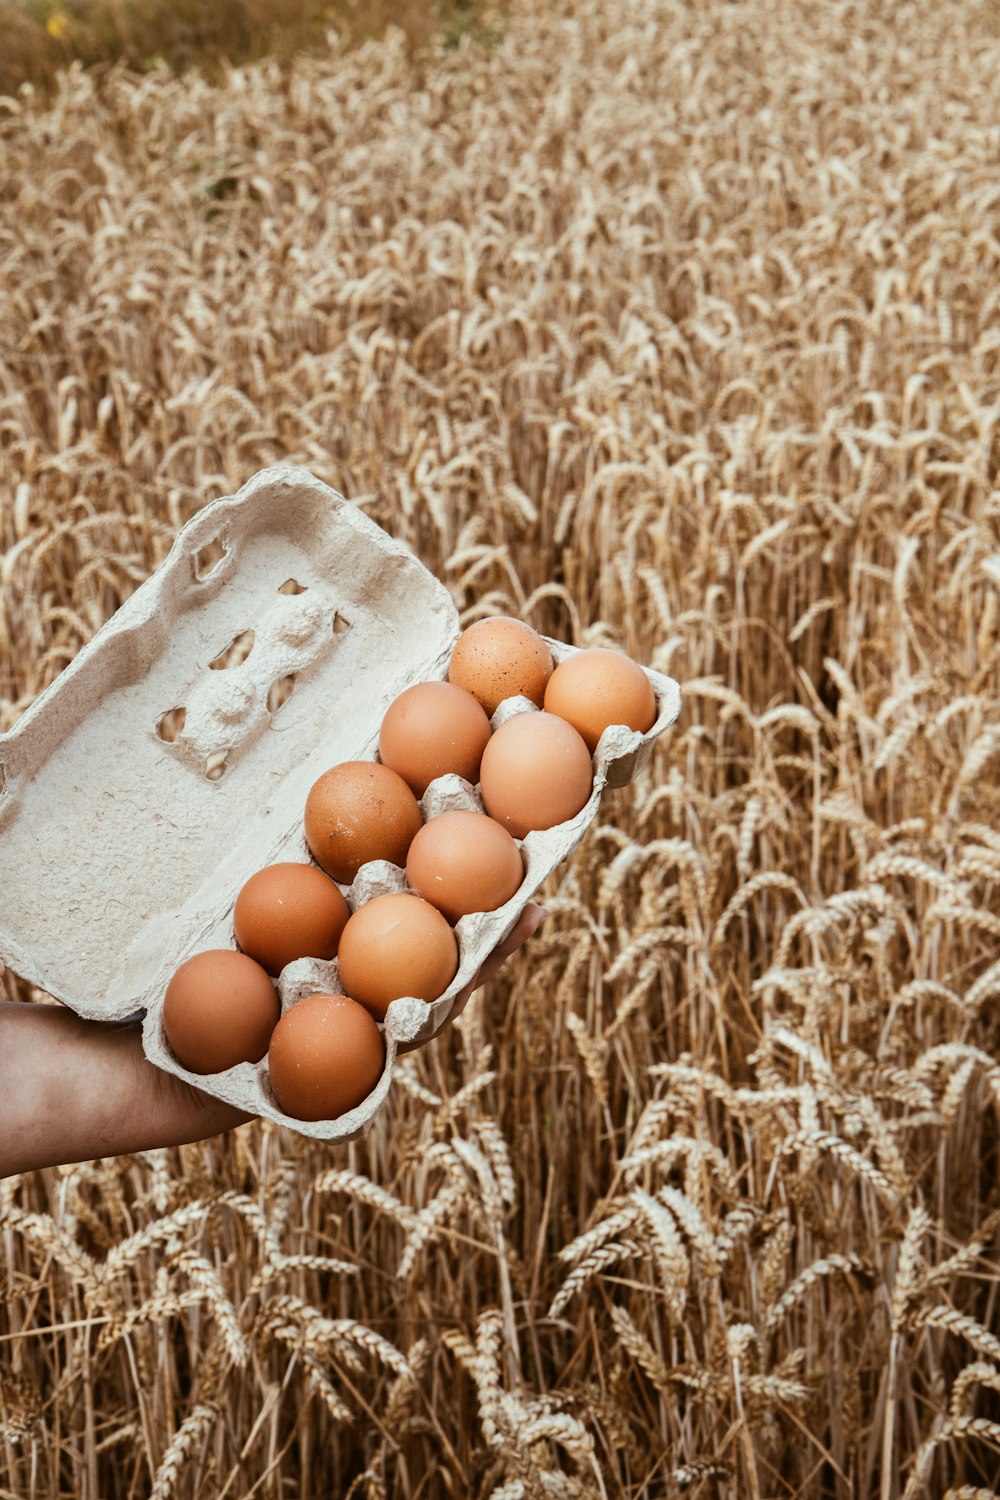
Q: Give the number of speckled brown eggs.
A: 1